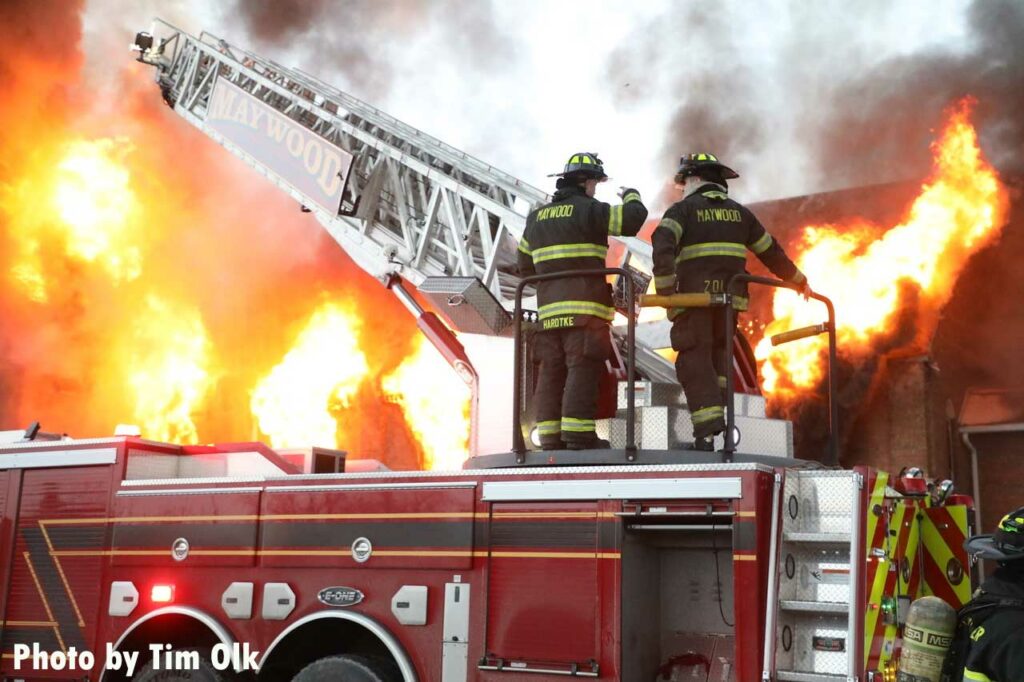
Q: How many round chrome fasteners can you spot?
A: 2